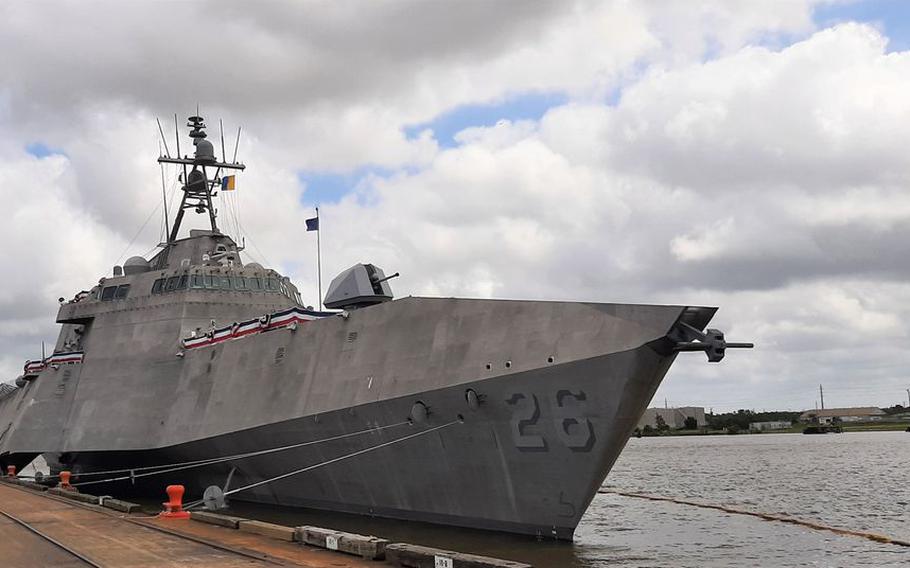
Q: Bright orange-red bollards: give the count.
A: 3